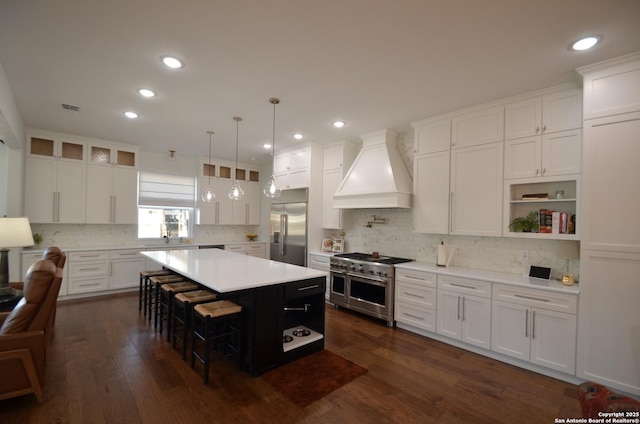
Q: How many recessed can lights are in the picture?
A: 7